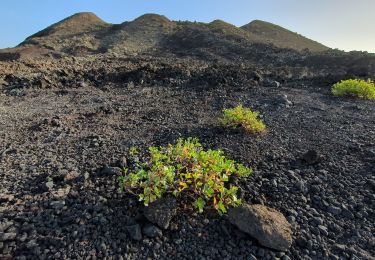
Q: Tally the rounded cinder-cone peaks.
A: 4